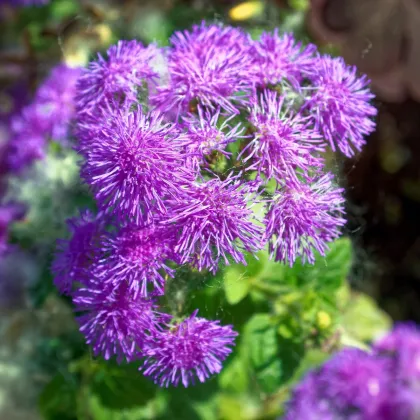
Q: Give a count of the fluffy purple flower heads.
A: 13